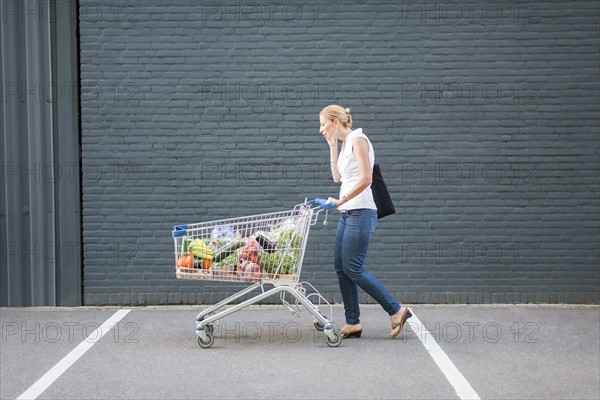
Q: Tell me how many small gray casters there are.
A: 4